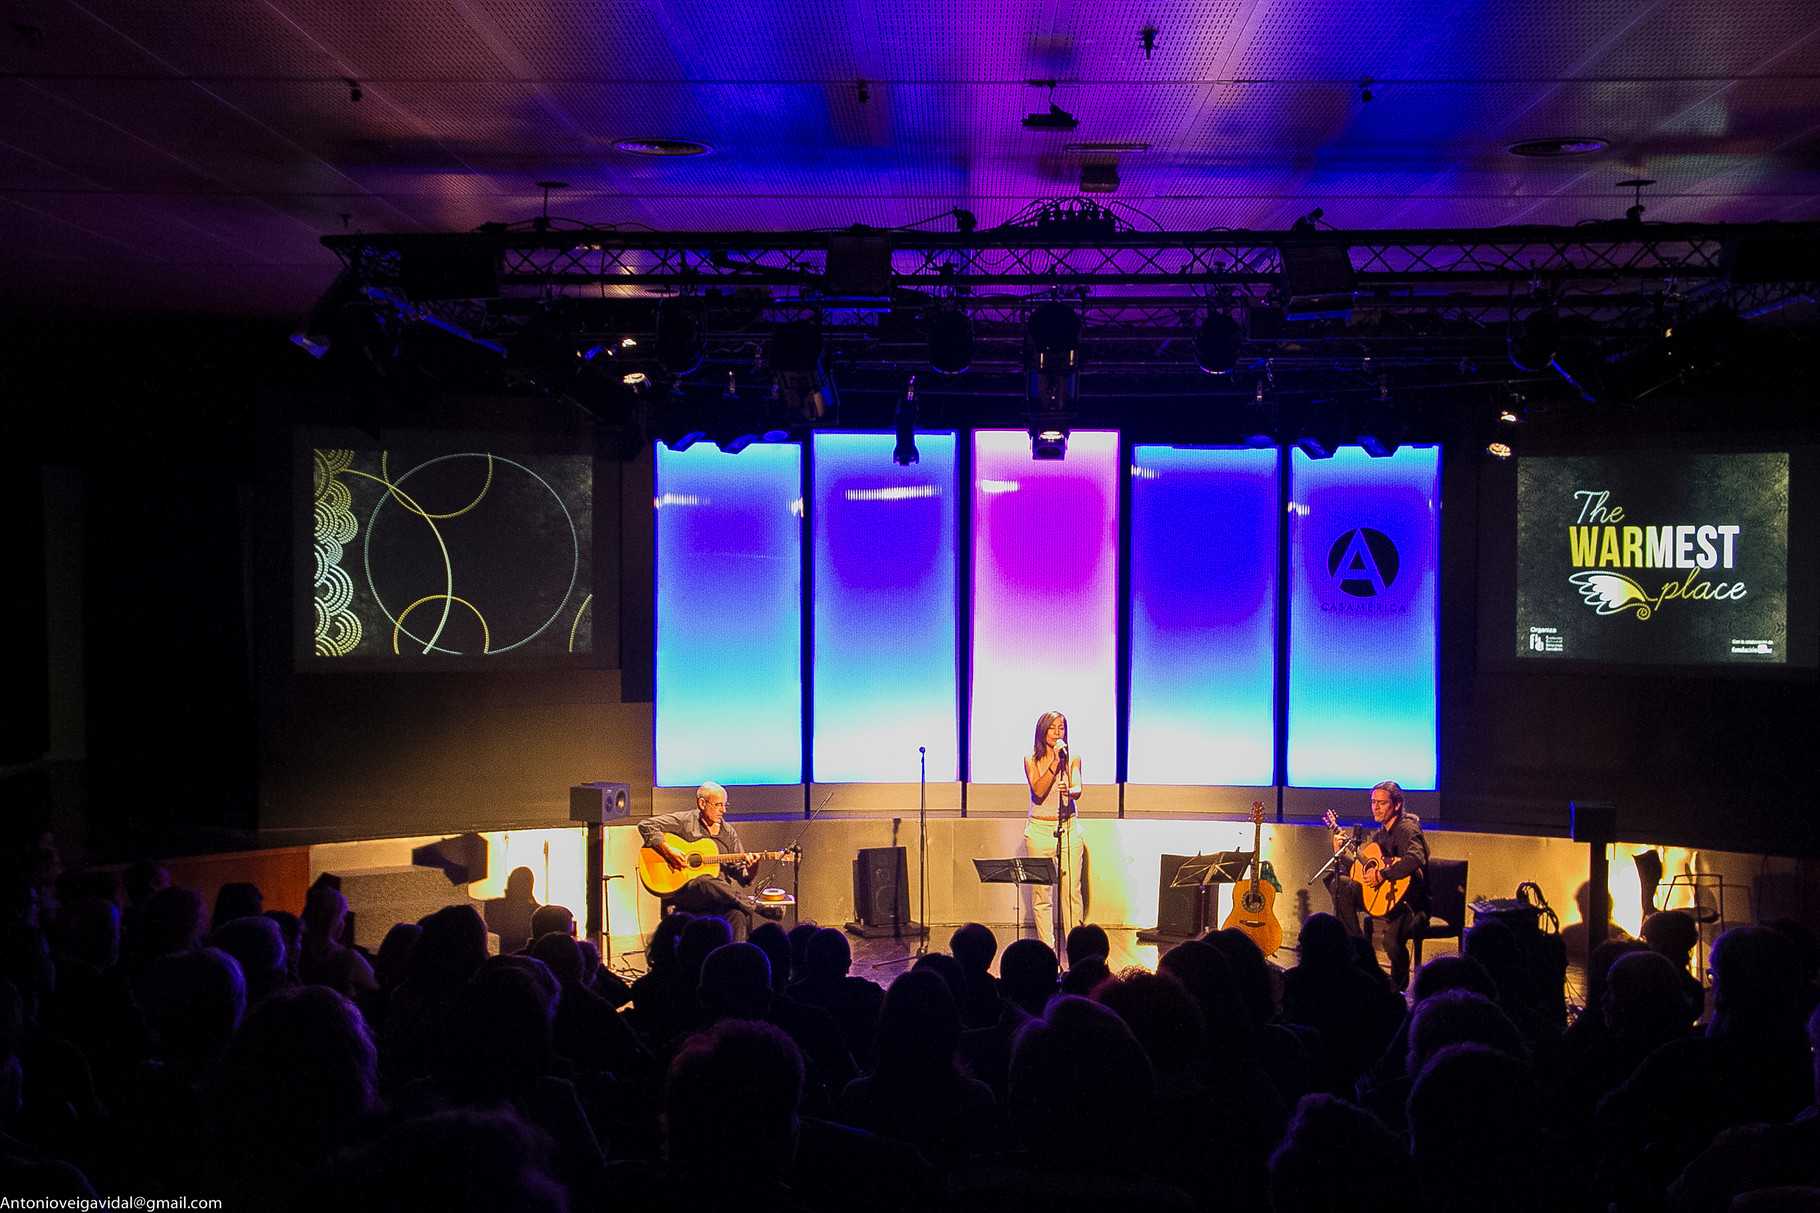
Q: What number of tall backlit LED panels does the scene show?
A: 5